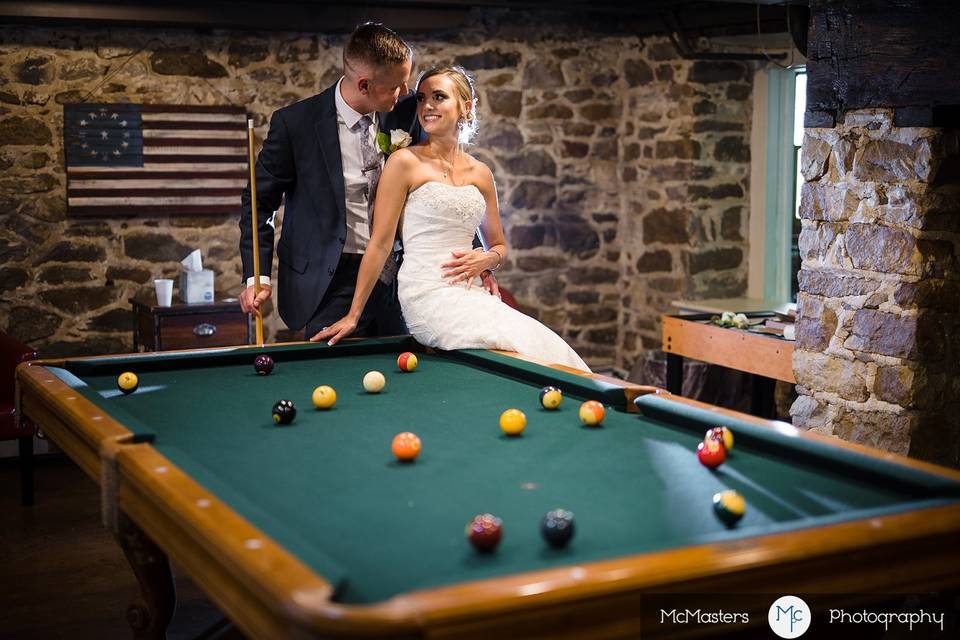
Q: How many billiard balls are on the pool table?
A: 15